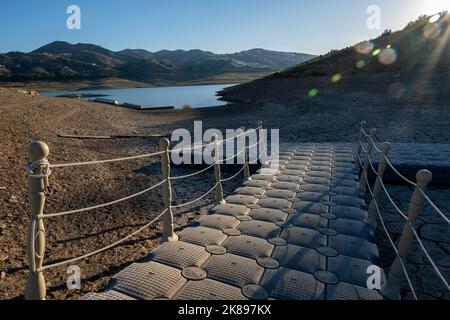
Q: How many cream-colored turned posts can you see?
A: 9